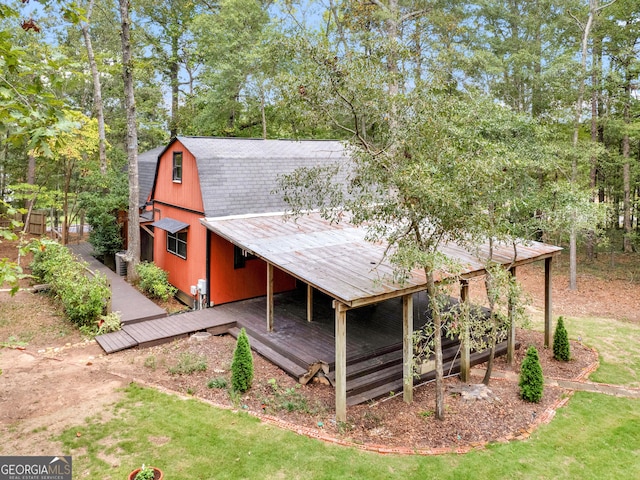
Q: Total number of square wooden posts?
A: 7